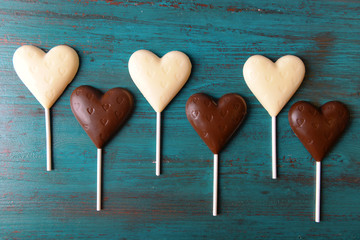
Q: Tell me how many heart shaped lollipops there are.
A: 6